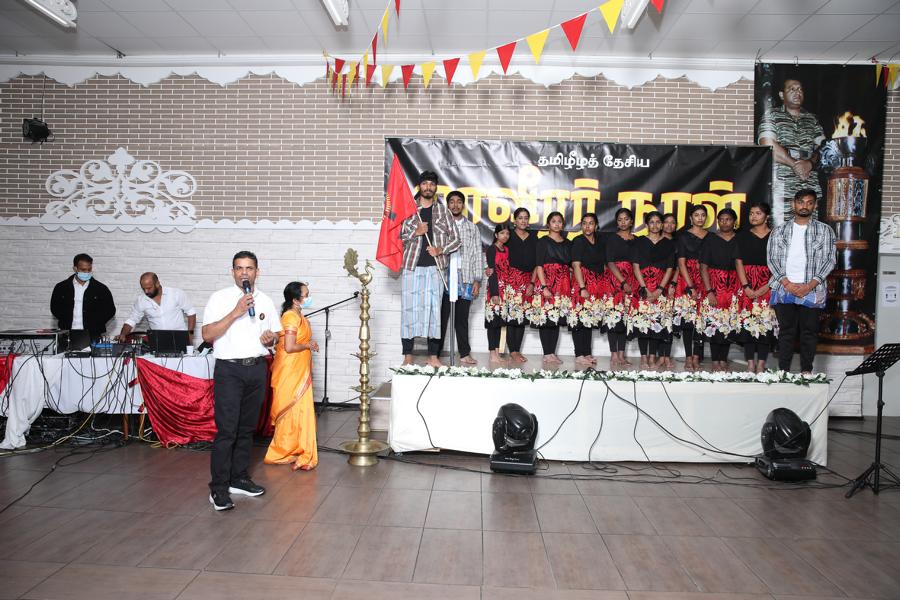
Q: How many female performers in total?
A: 10